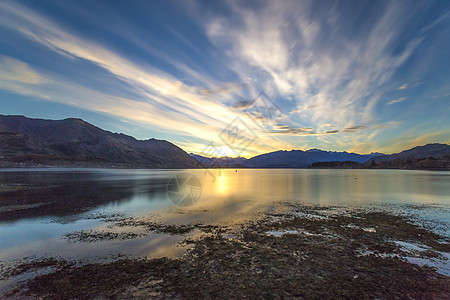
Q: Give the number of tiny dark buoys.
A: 2